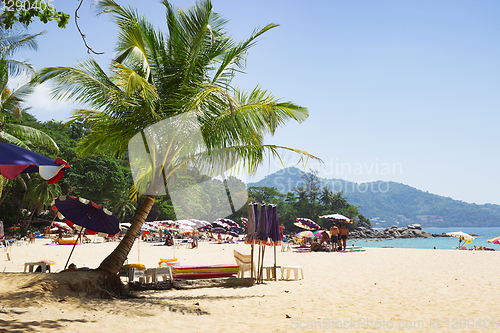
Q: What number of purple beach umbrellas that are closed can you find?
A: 5